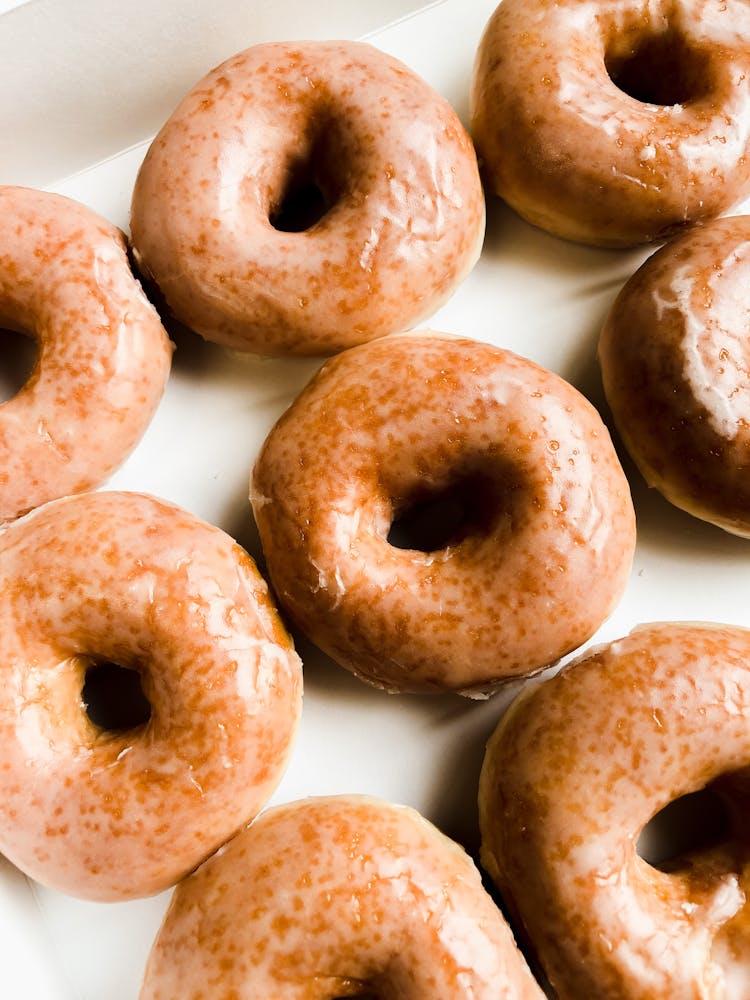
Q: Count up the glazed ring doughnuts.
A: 8